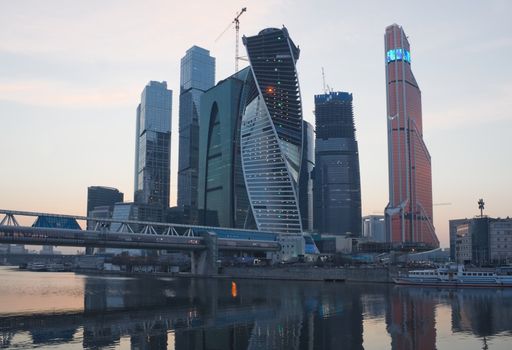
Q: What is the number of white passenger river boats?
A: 1